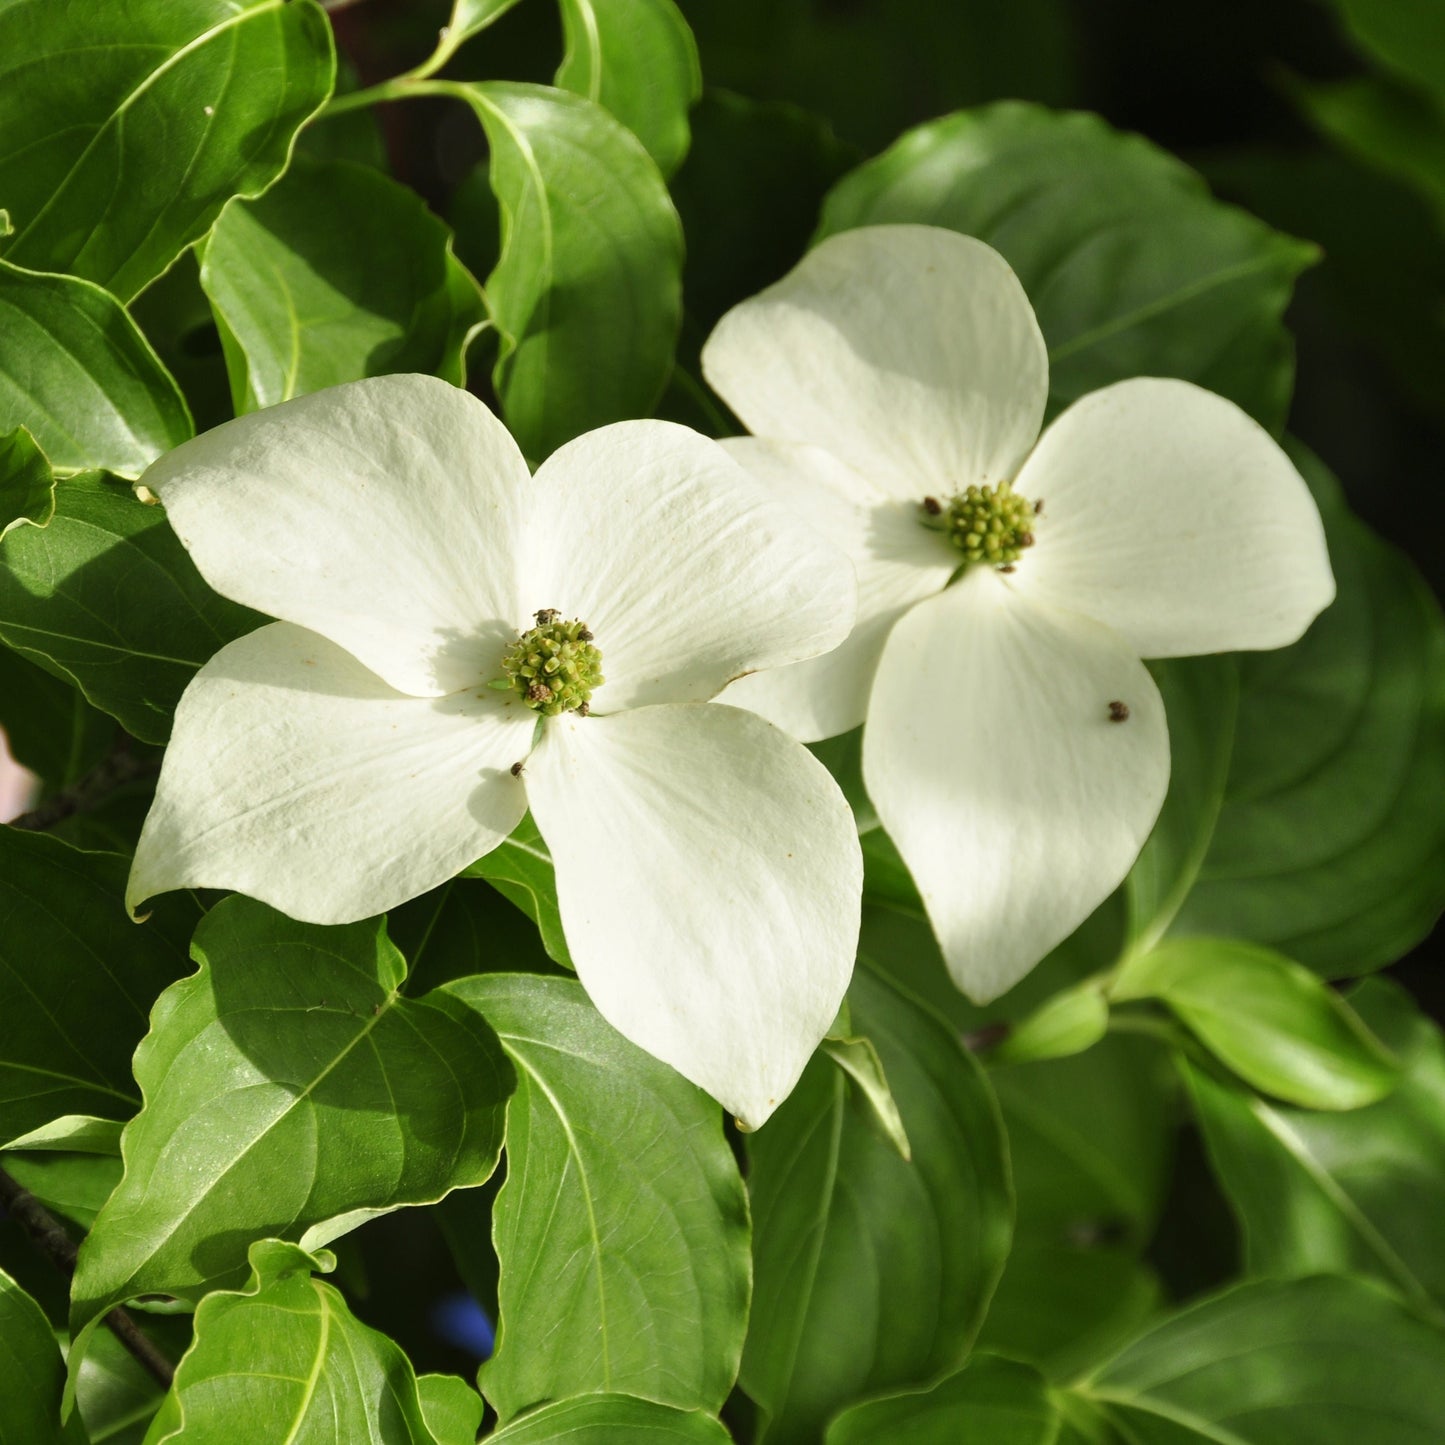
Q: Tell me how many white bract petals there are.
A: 8